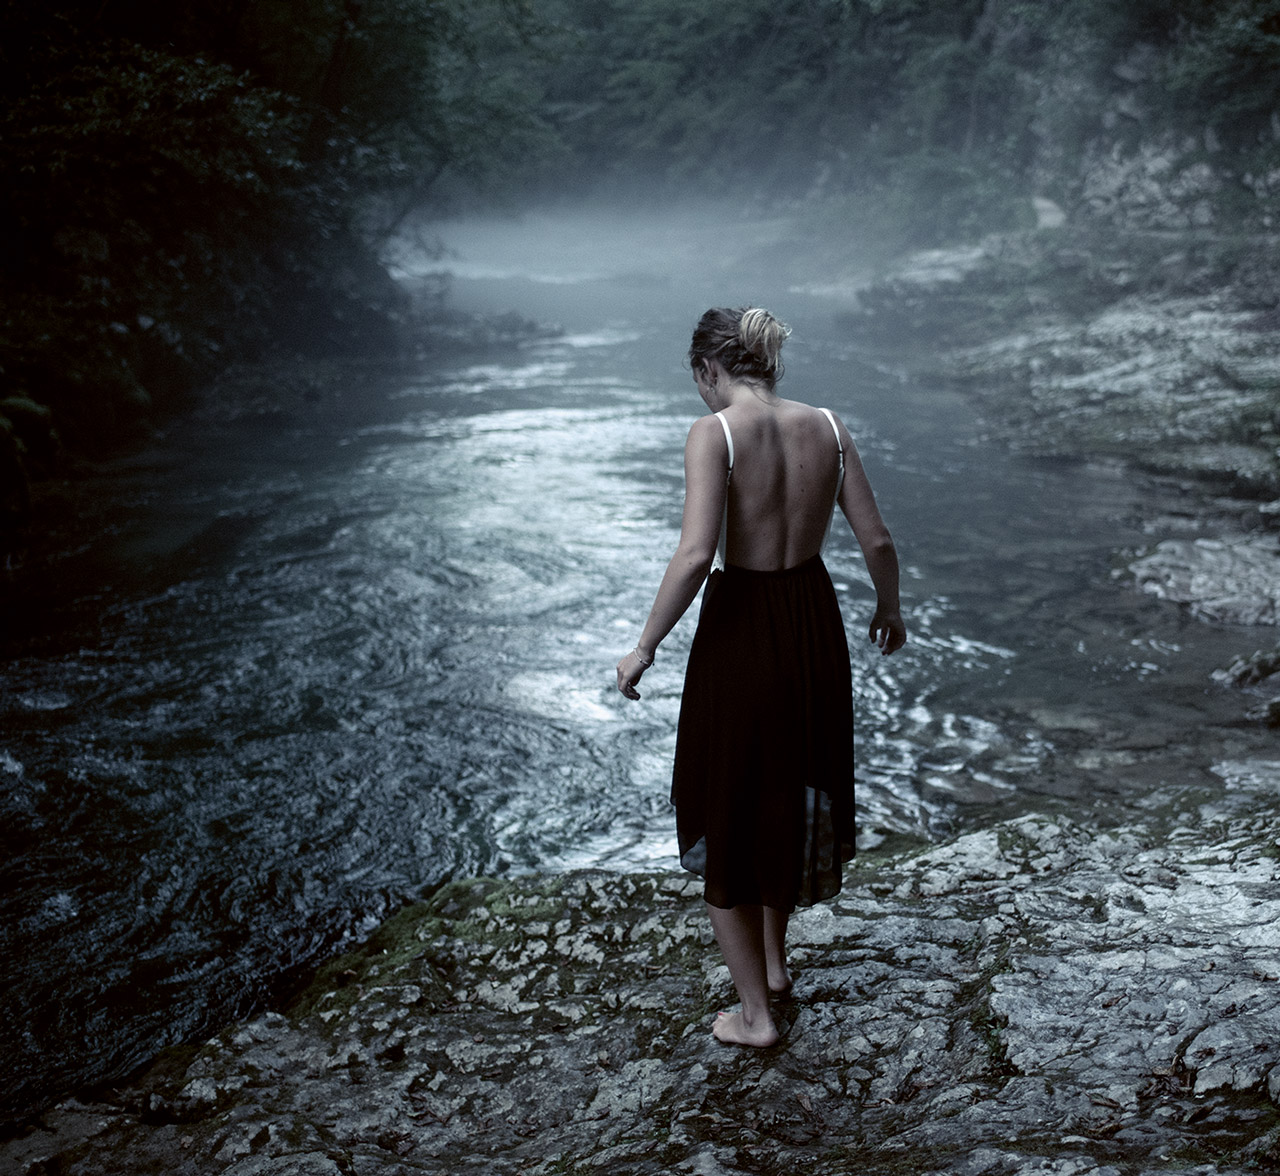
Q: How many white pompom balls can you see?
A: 0